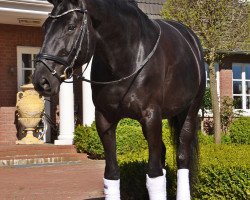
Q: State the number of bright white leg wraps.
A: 3